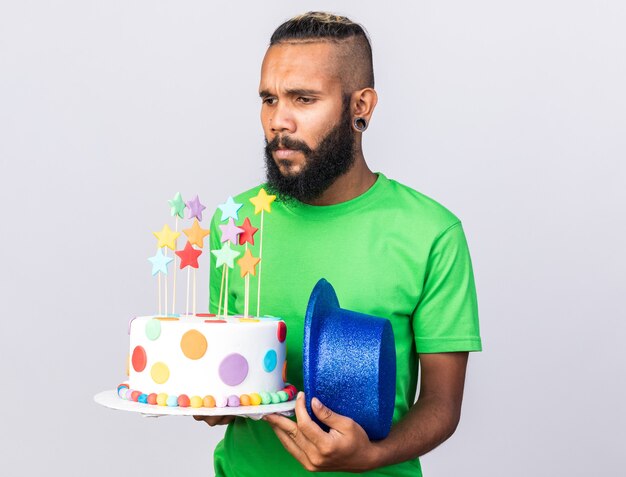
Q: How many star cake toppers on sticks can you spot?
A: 12